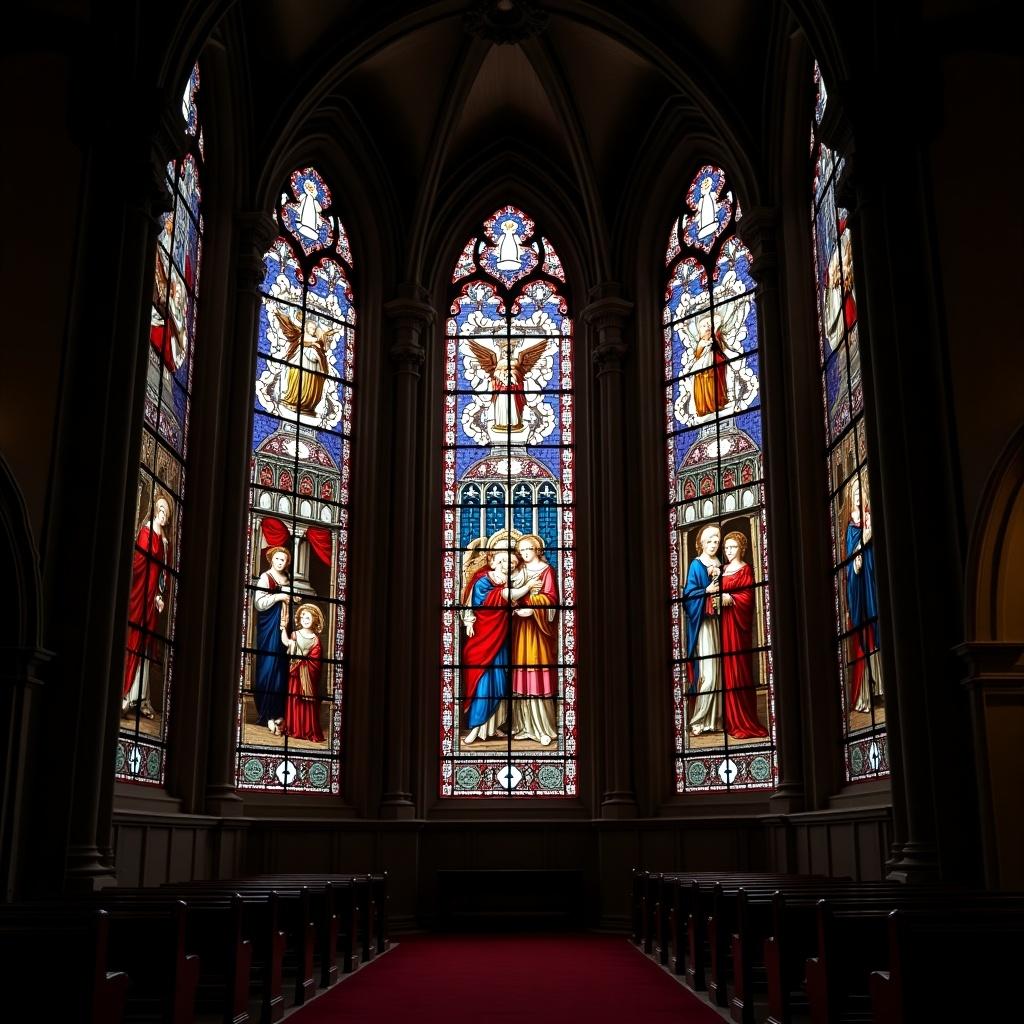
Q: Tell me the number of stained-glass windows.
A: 5